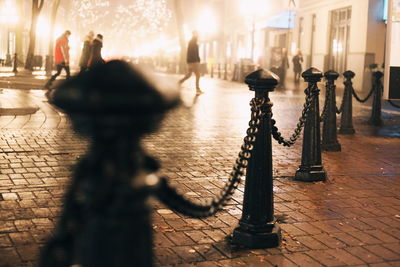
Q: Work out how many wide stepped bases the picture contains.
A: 5